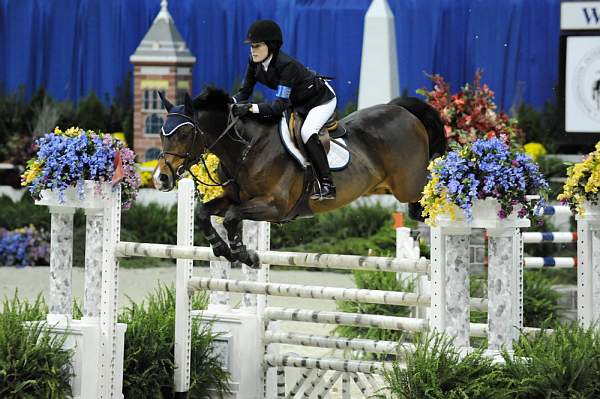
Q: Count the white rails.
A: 5